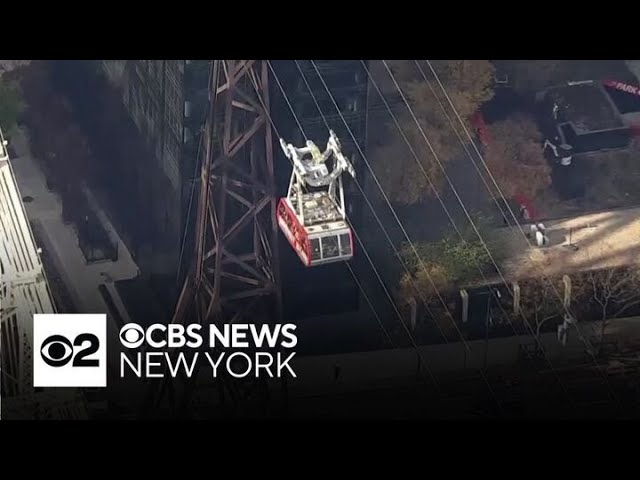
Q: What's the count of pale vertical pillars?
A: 4